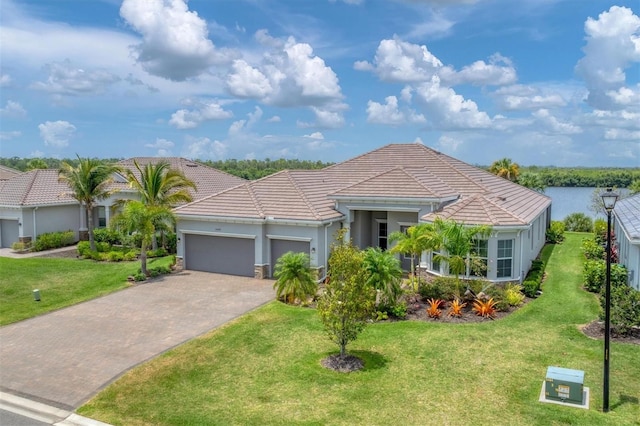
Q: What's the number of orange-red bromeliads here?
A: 3